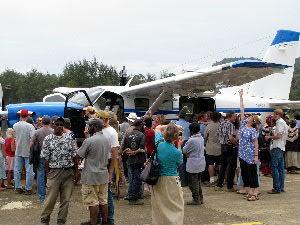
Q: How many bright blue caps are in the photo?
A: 0